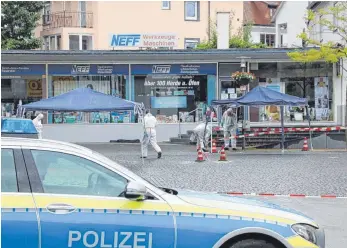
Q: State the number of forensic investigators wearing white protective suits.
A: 4